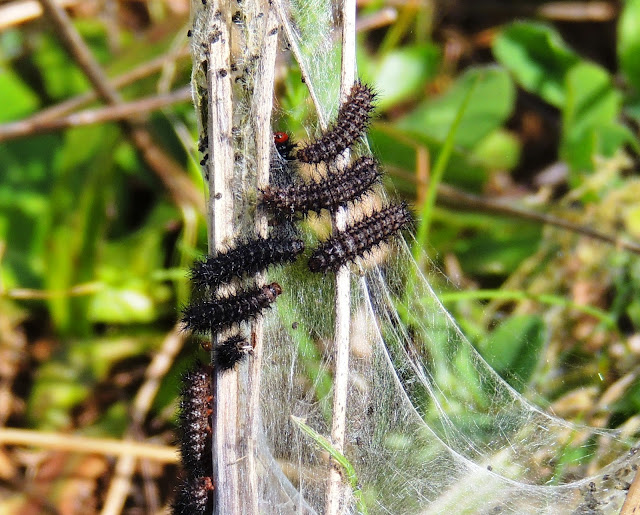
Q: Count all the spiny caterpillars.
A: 8